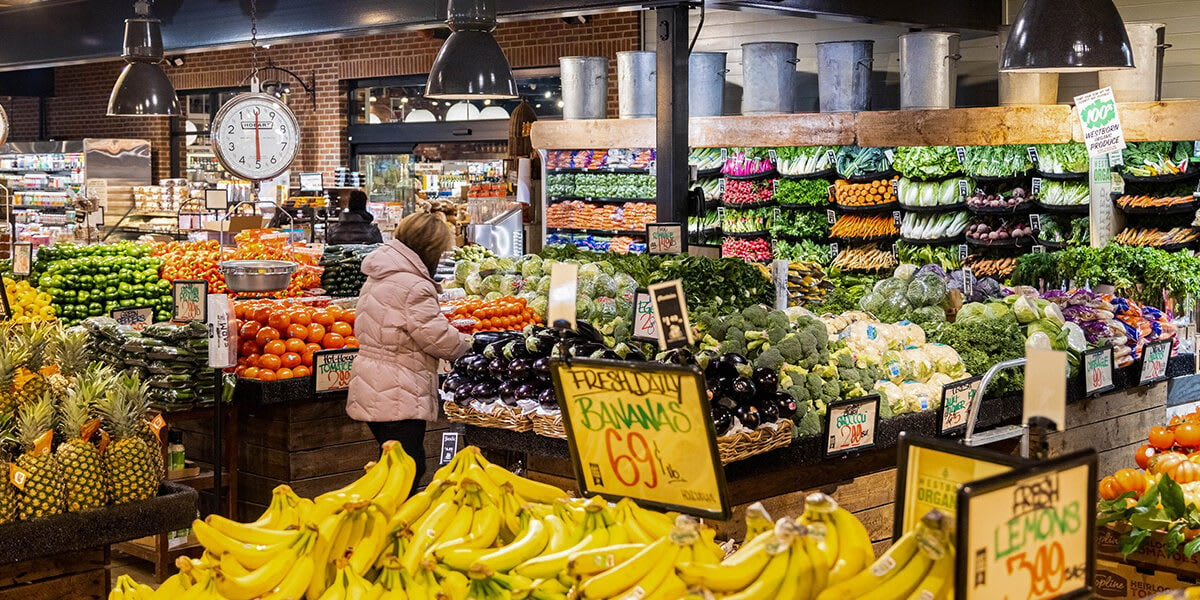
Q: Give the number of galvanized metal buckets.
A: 8